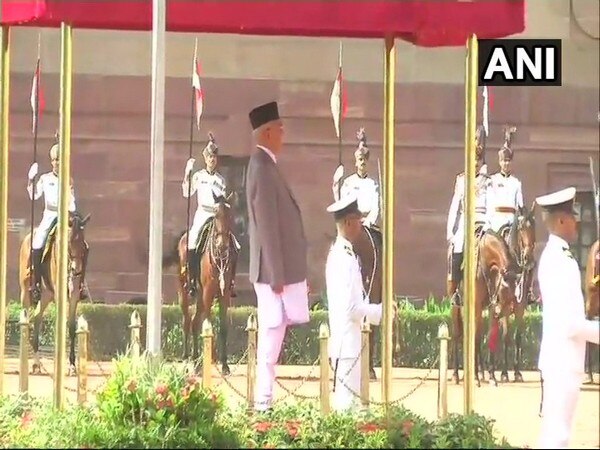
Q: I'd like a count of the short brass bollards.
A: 8